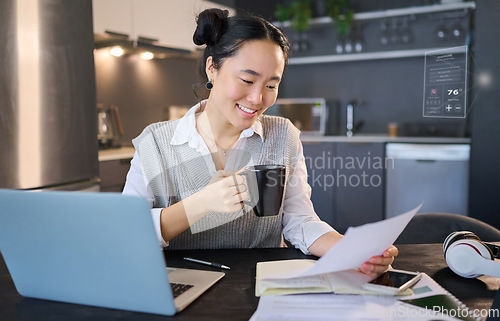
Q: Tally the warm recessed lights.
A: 2